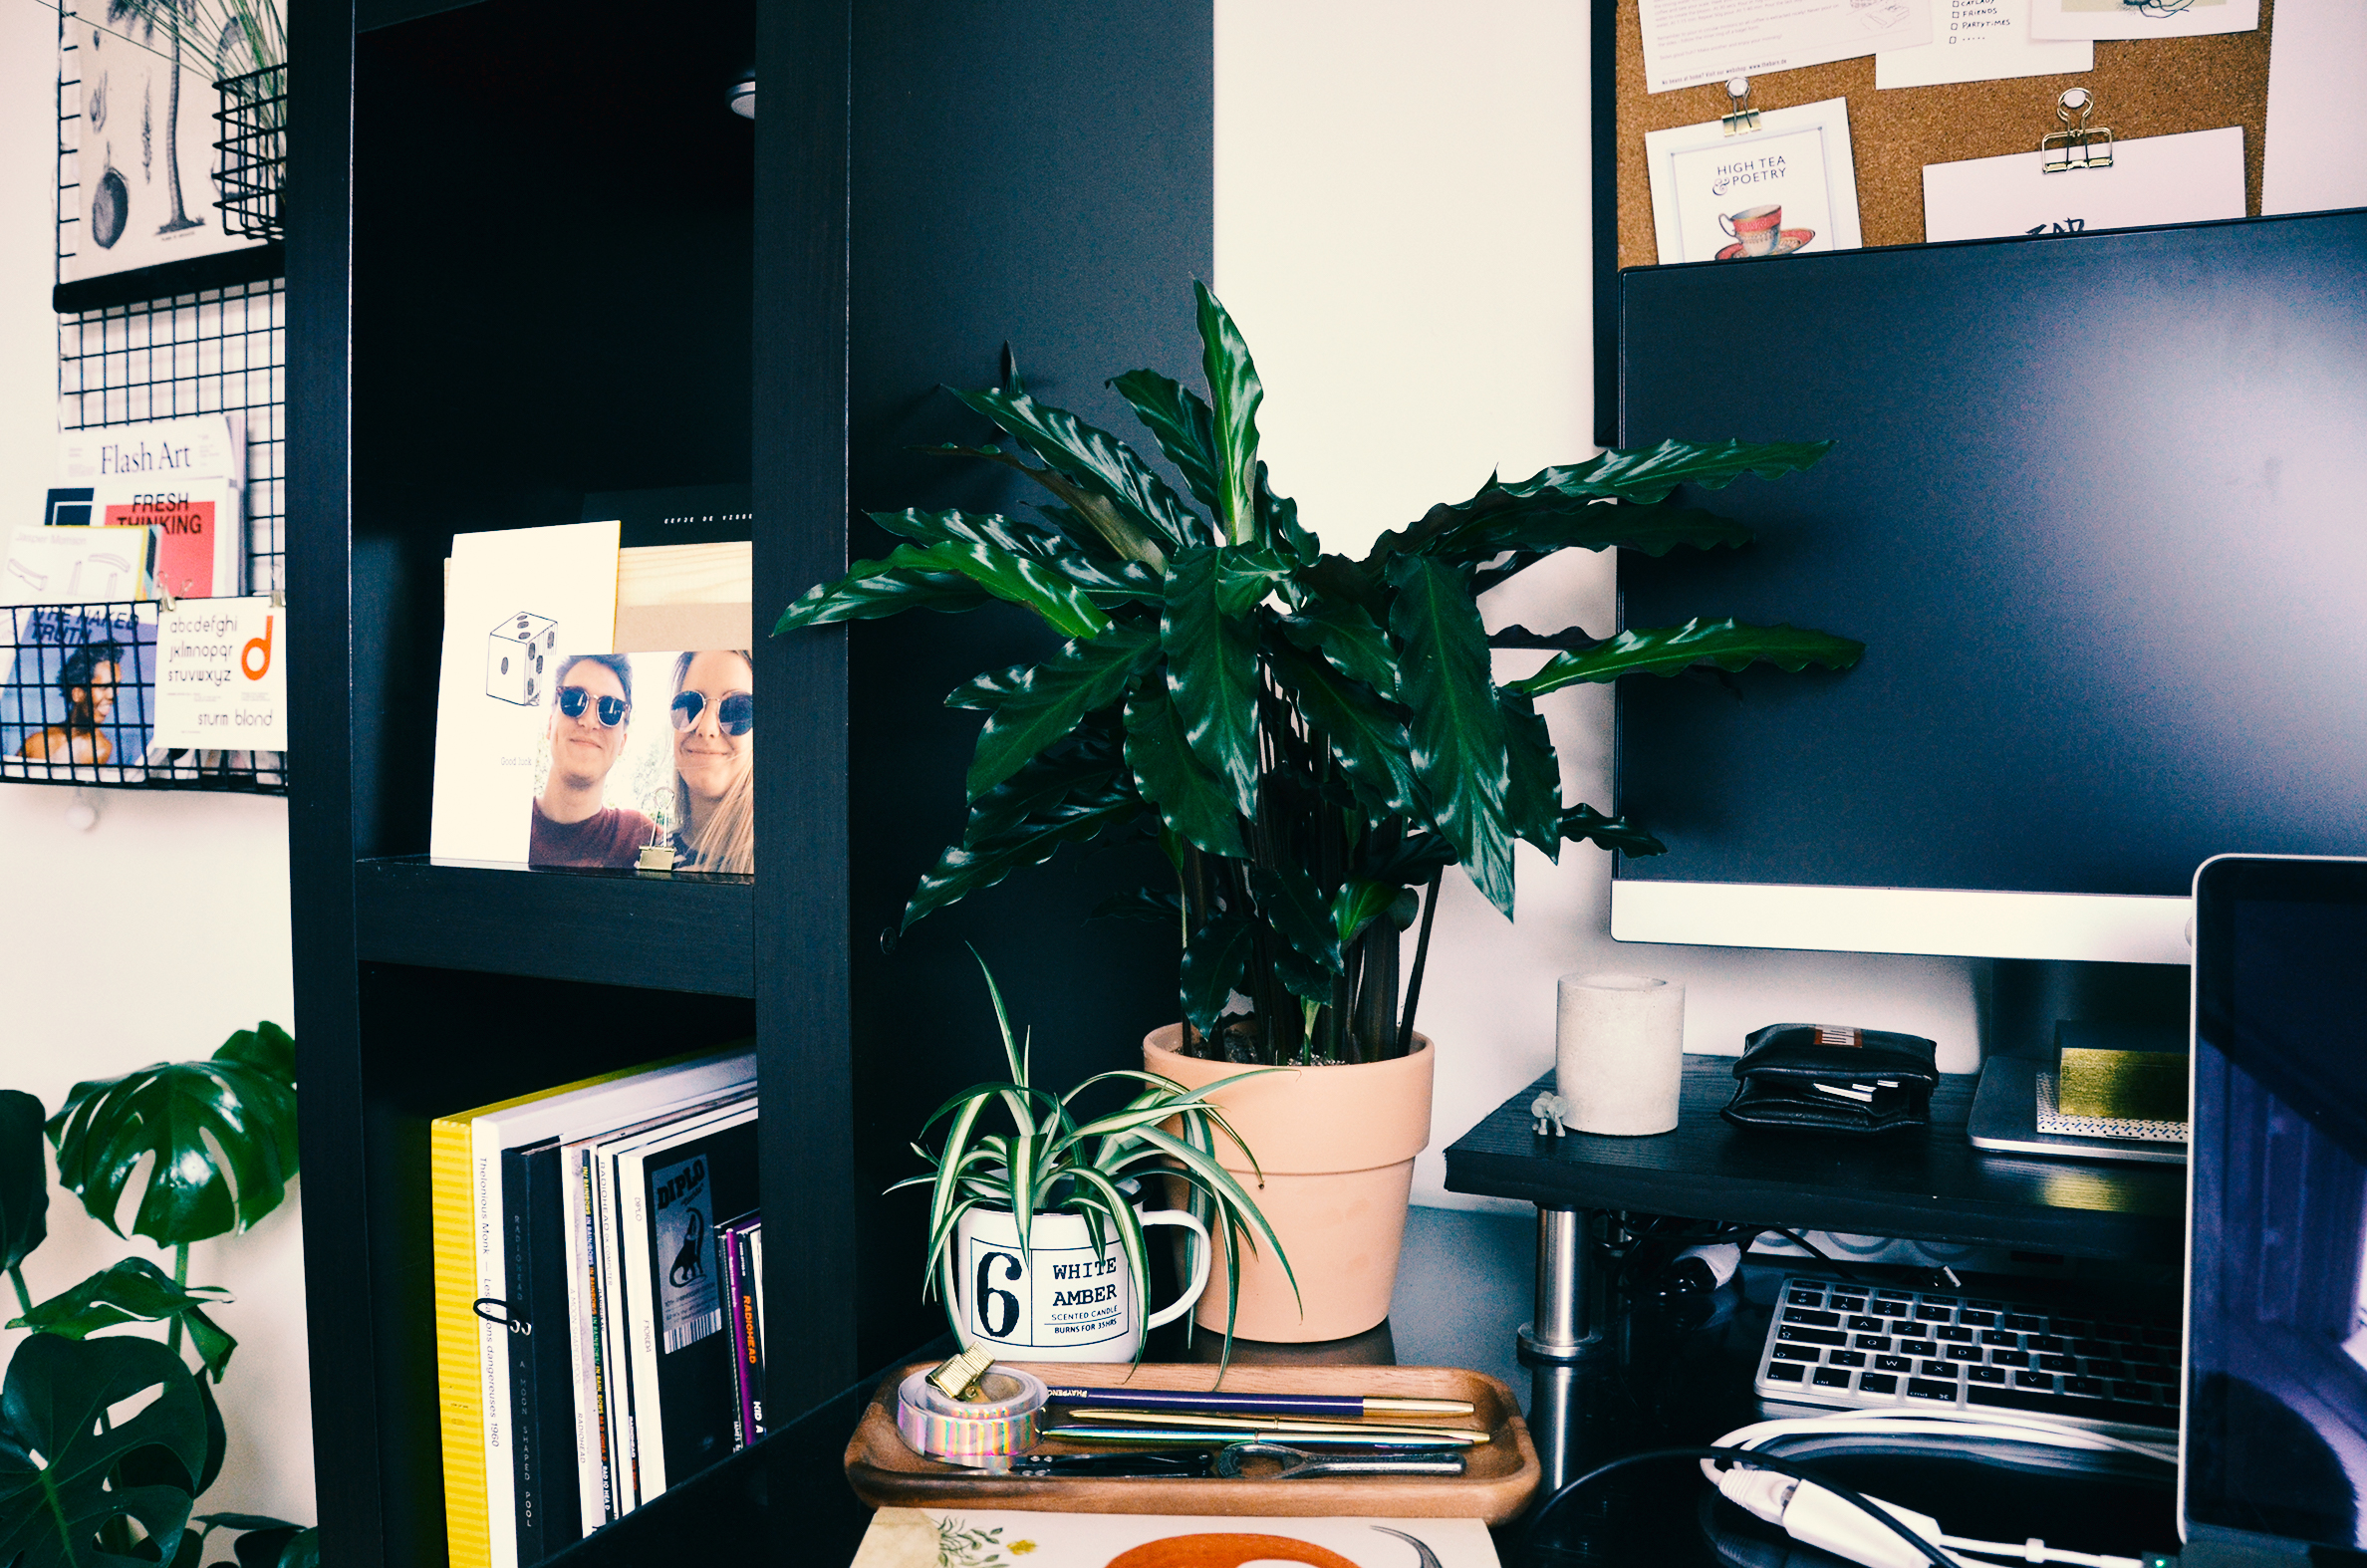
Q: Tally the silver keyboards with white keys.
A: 0